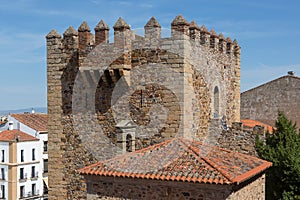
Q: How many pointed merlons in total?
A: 13